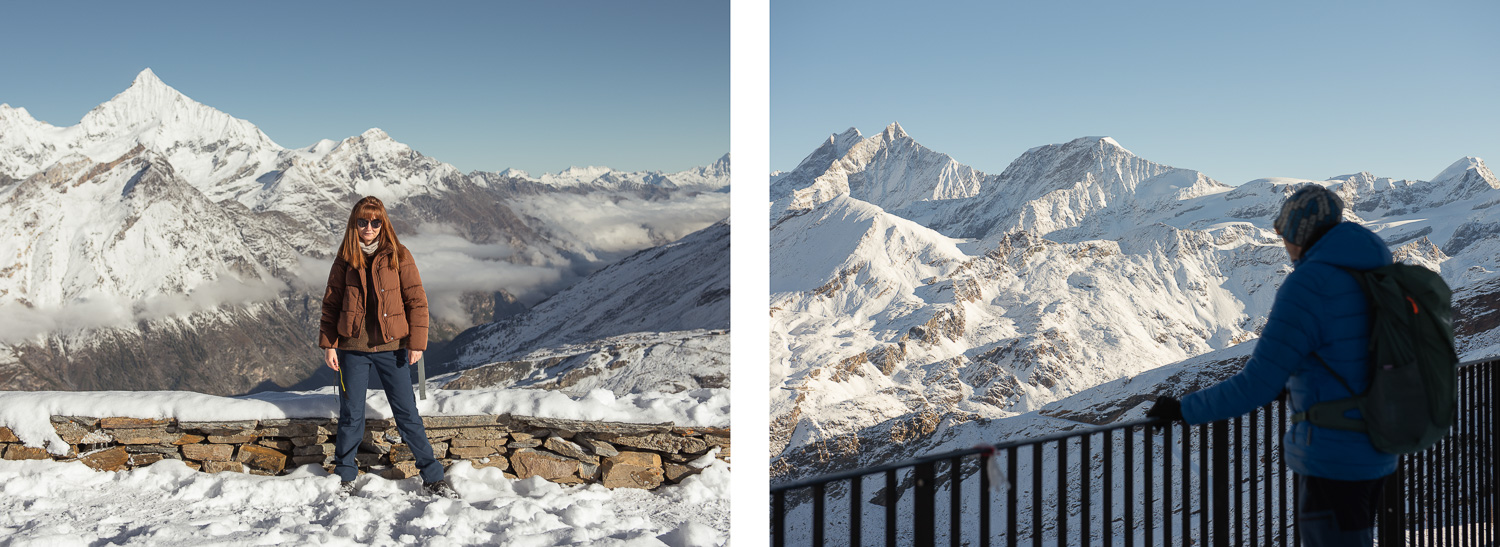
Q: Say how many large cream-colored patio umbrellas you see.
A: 0